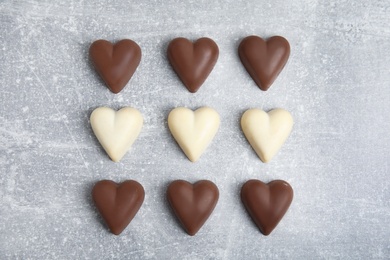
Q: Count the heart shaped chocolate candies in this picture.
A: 9